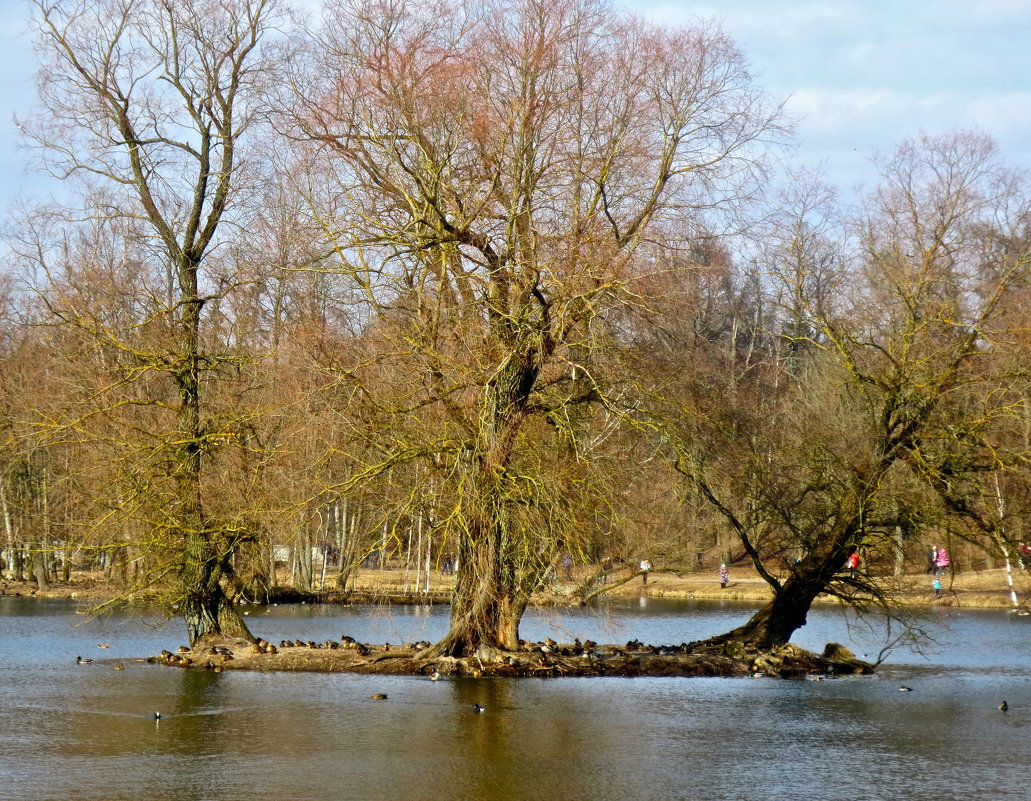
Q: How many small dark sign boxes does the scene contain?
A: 0